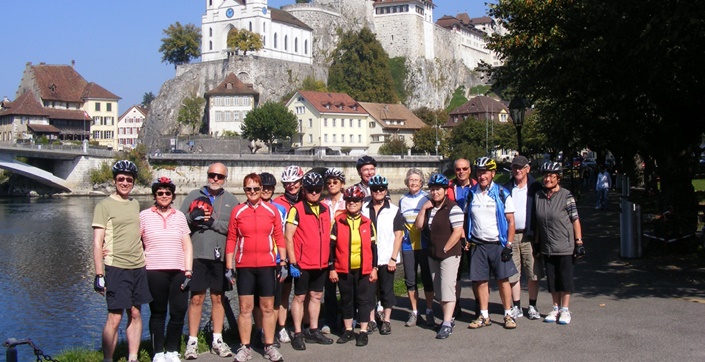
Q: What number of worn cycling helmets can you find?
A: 12